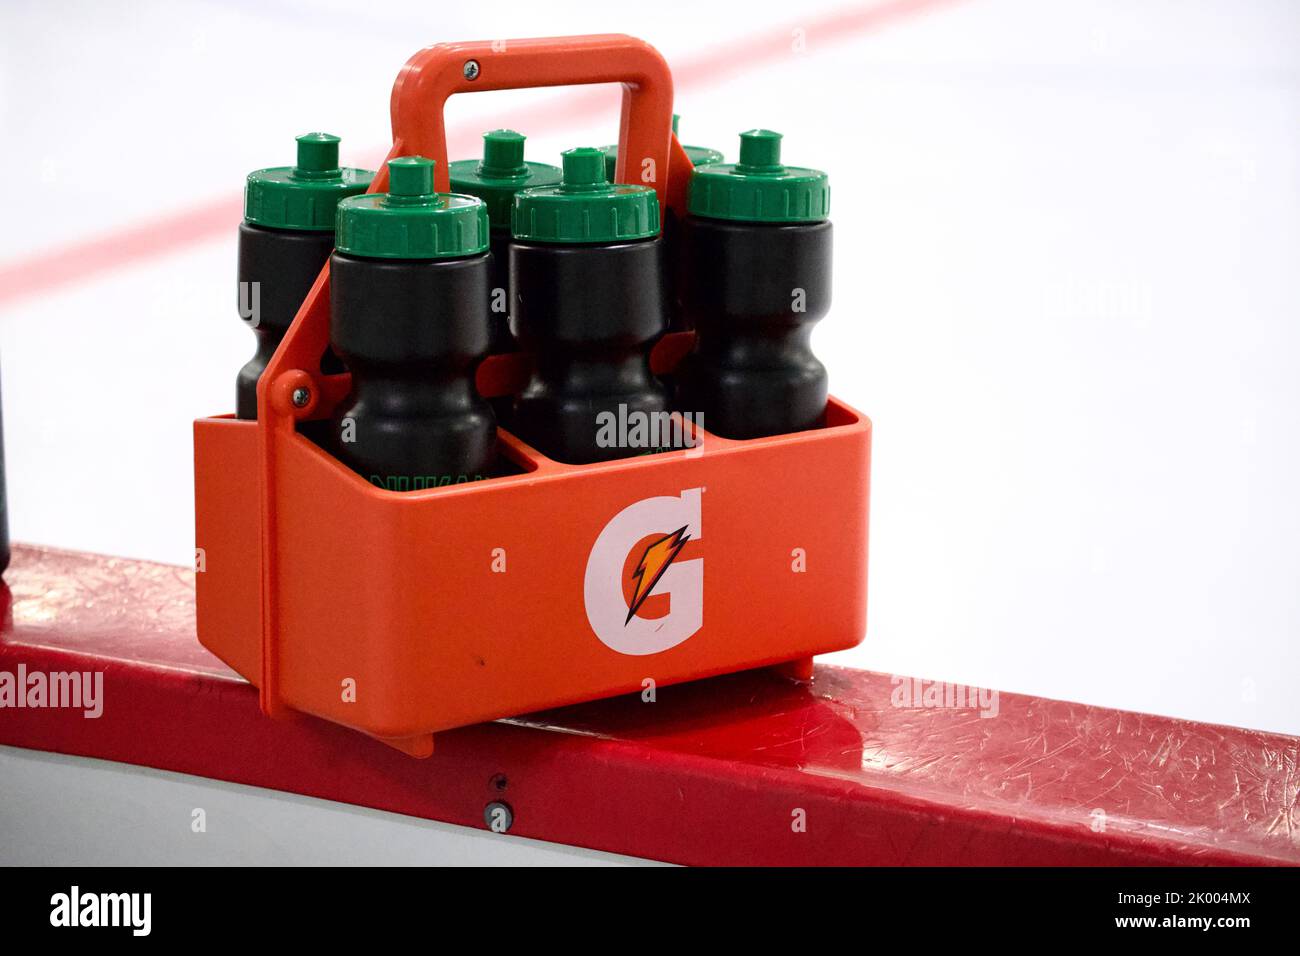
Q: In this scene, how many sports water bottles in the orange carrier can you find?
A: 6